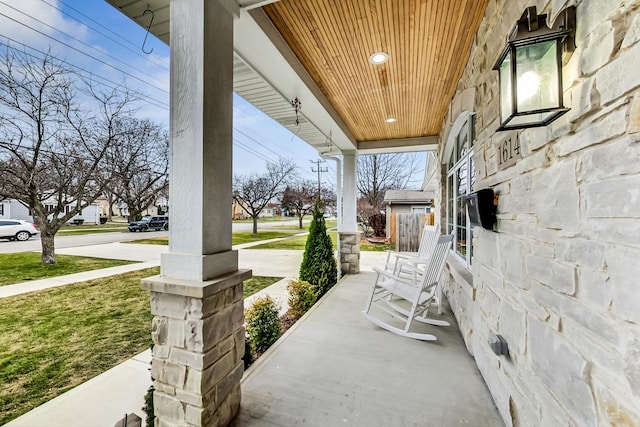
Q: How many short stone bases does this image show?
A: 2